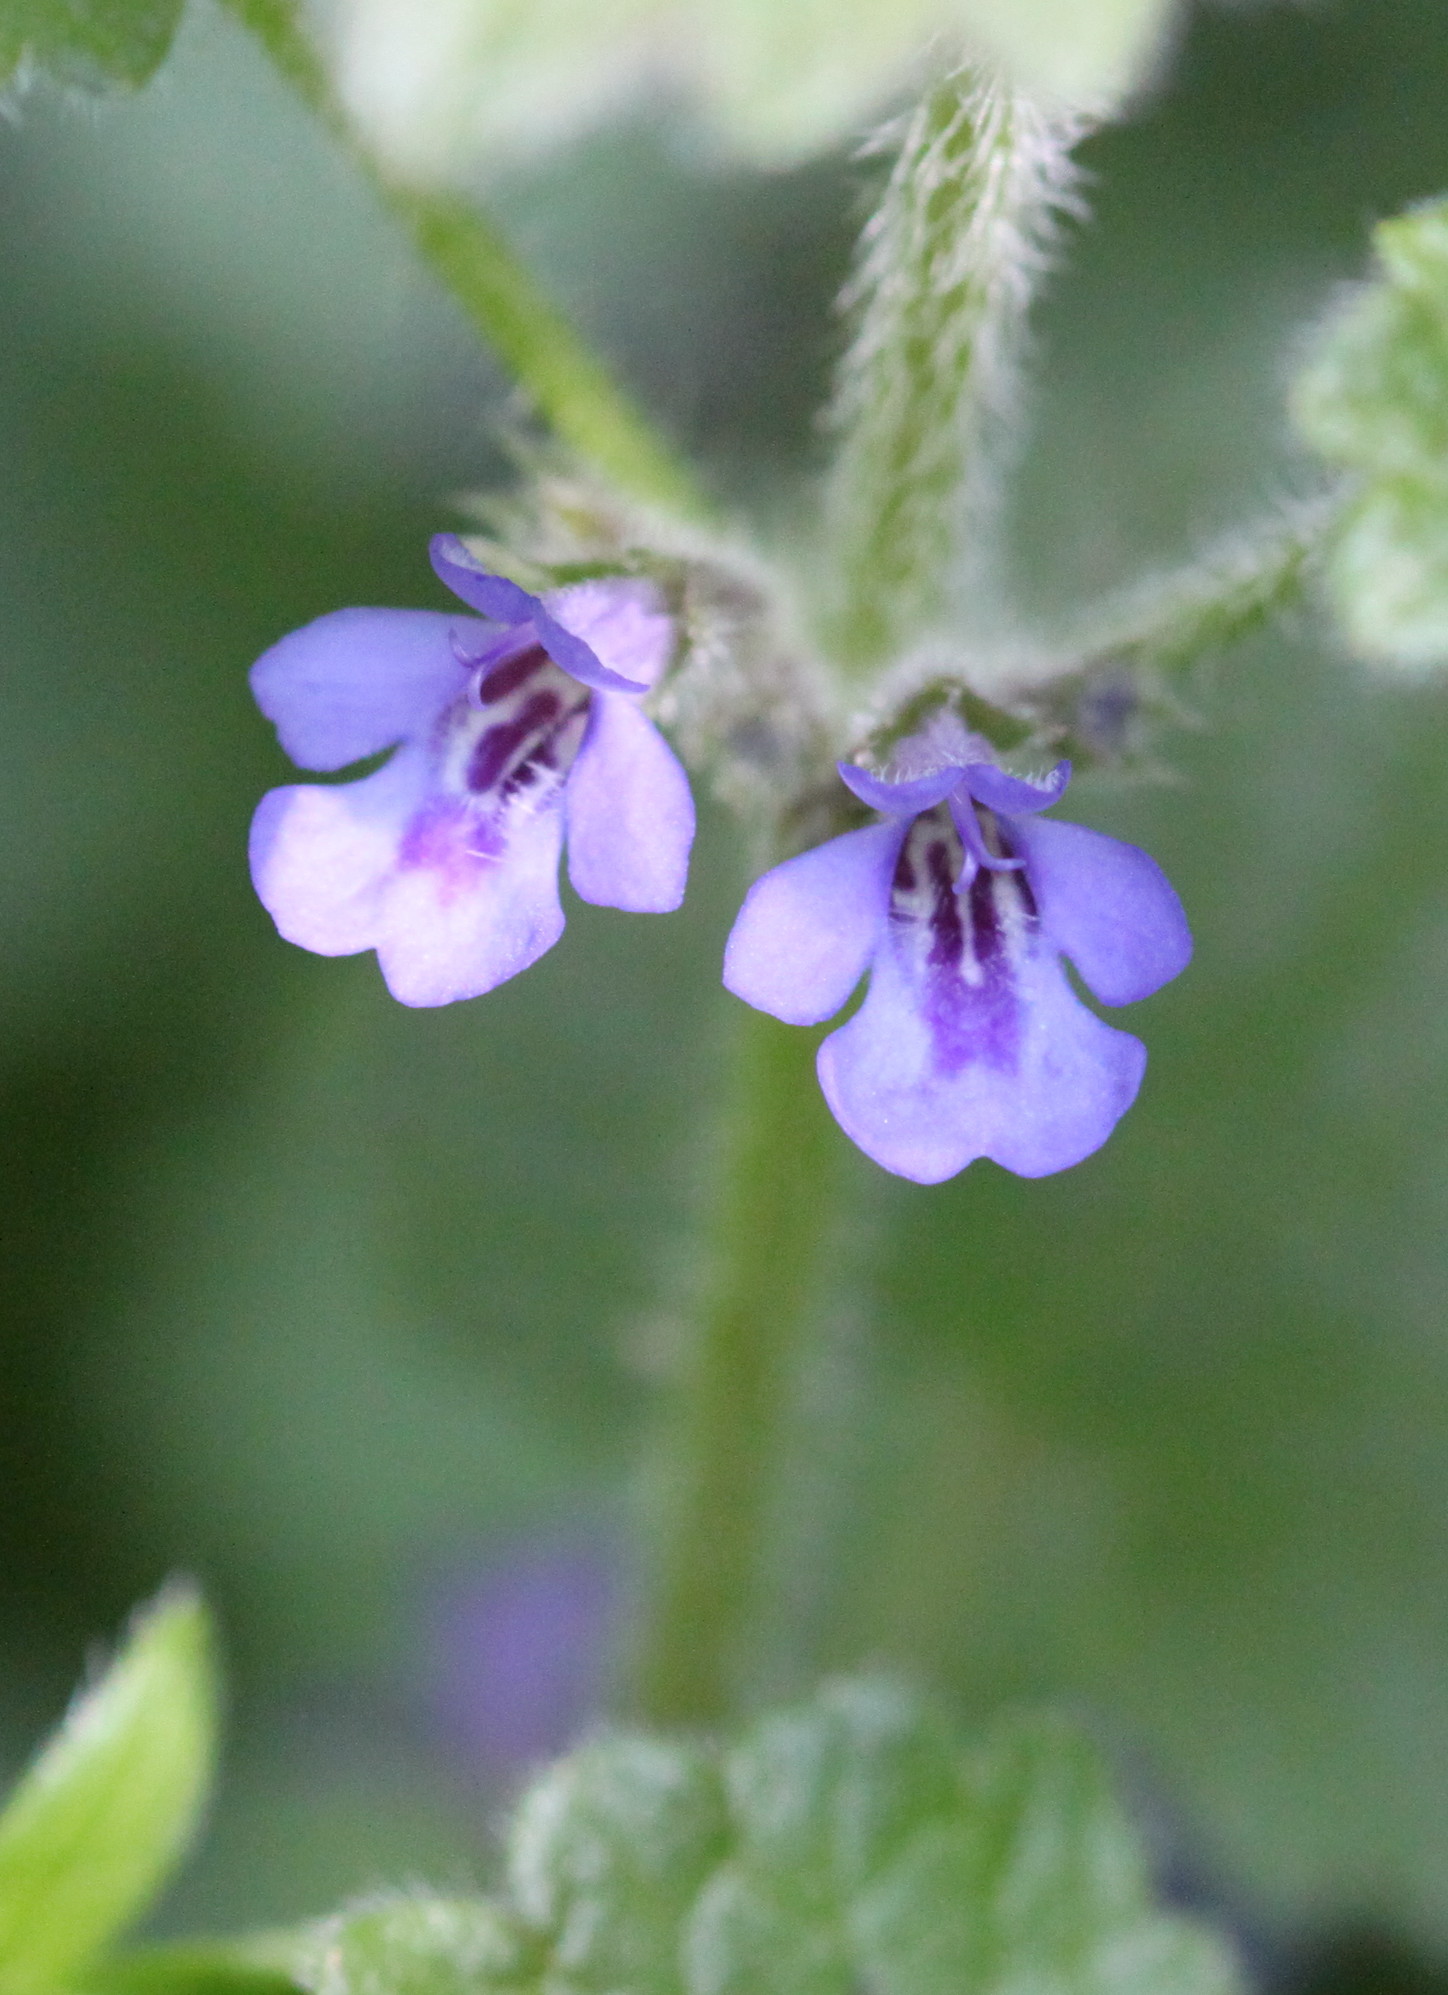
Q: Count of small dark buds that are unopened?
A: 2